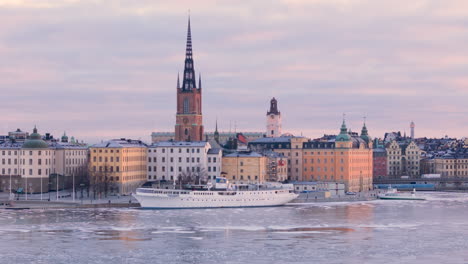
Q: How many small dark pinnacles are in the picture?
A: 2